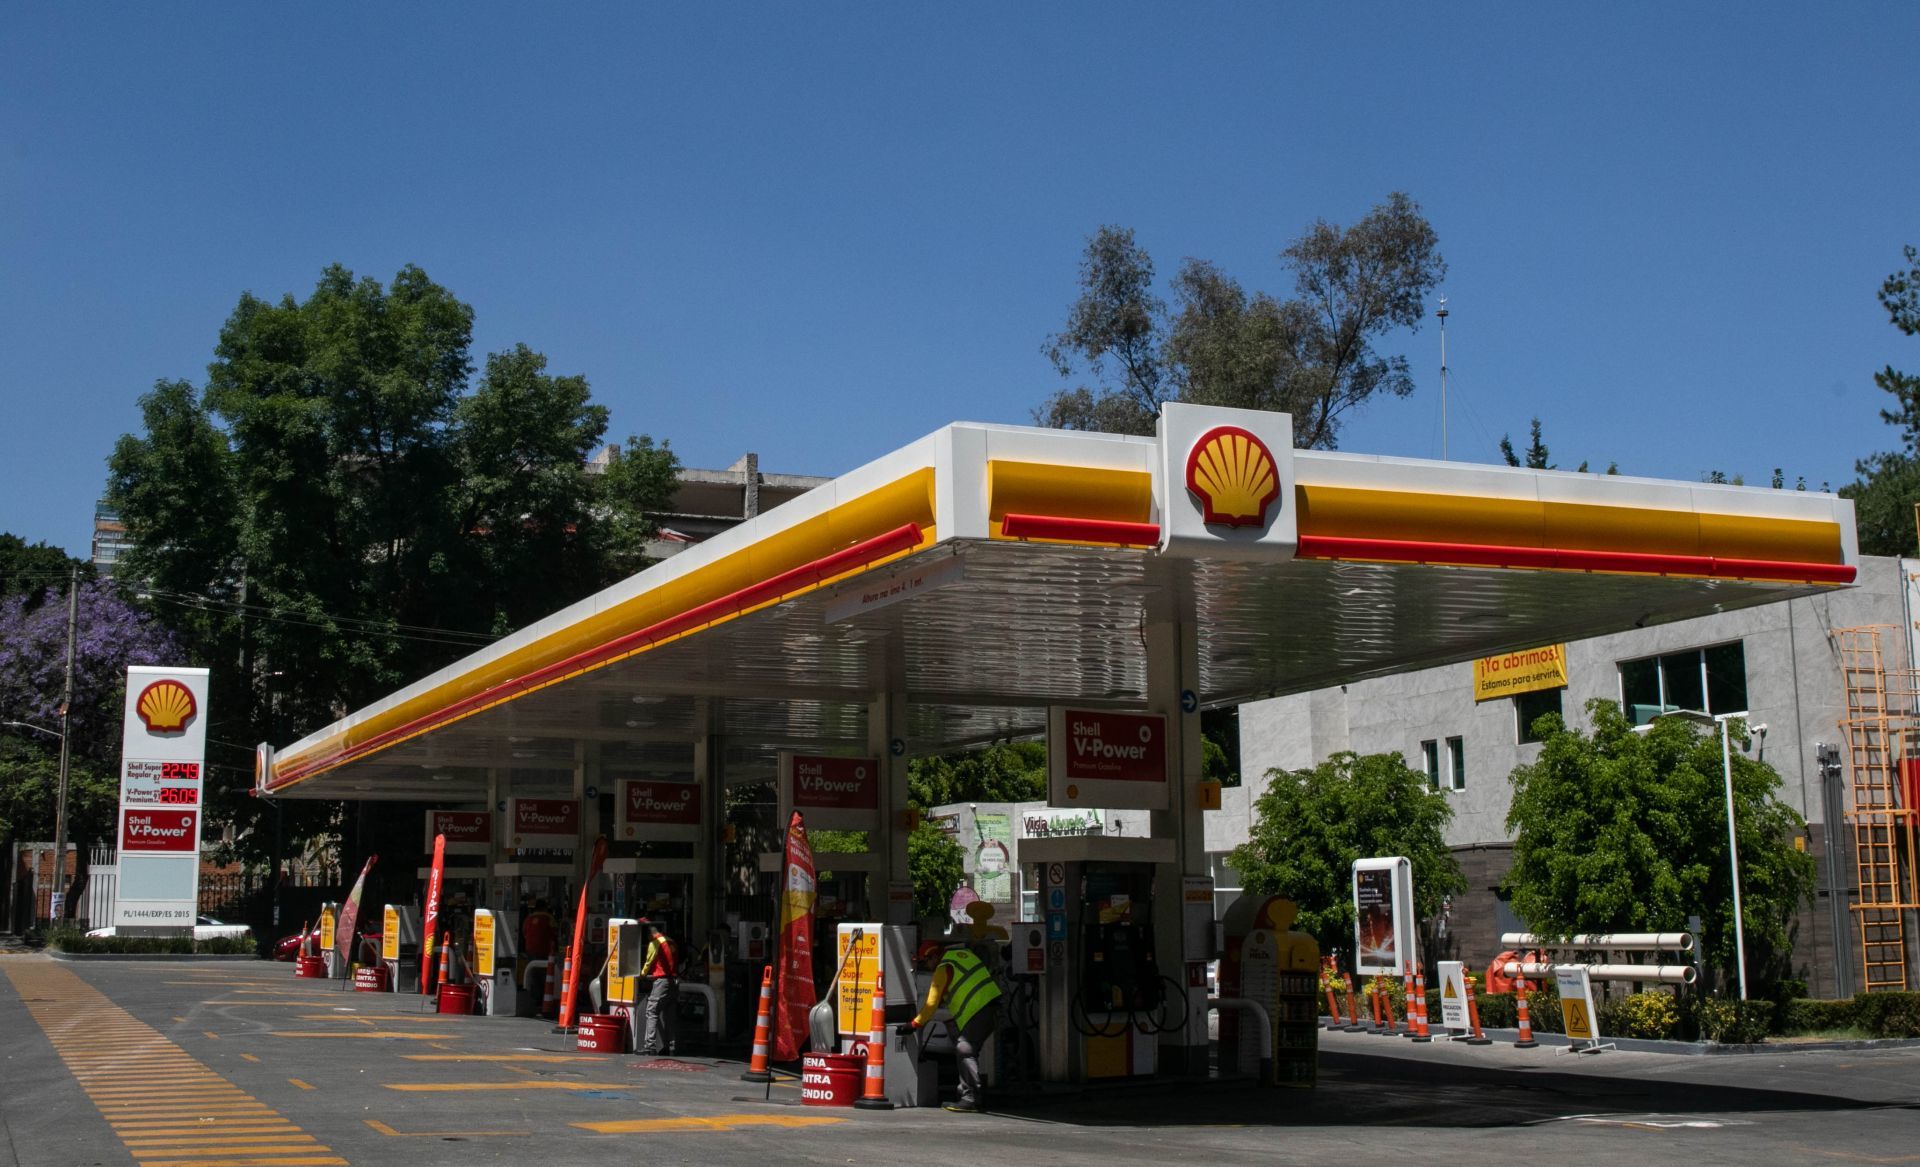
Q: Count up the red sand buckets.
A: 5